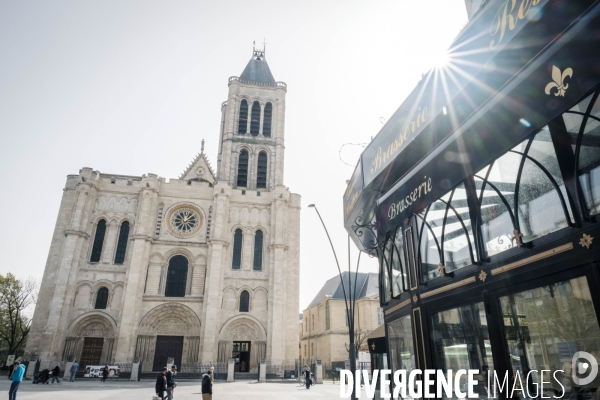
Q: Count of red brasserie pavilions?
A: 0